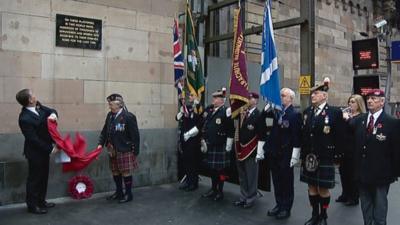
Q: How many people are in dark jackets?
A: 9